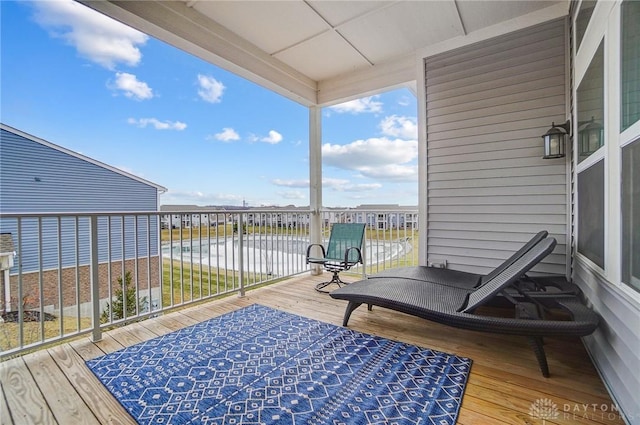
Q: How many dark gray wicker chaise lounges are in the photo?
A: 2